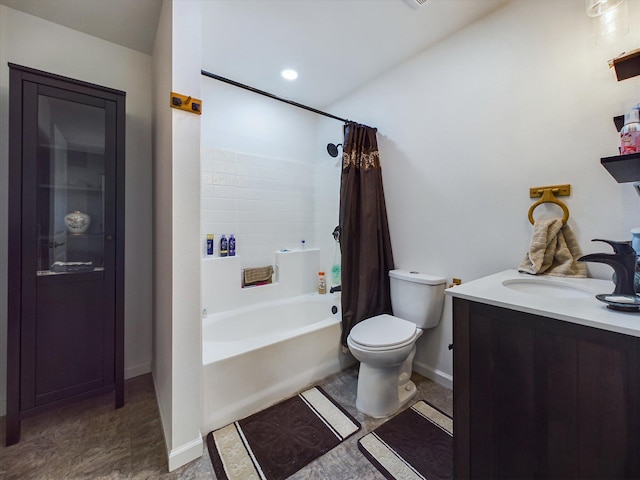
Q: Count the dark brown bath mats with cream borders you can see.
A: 2